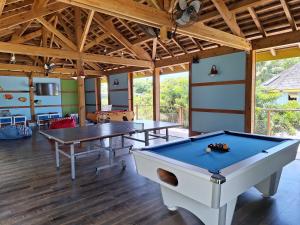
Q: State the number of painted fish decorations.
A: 3